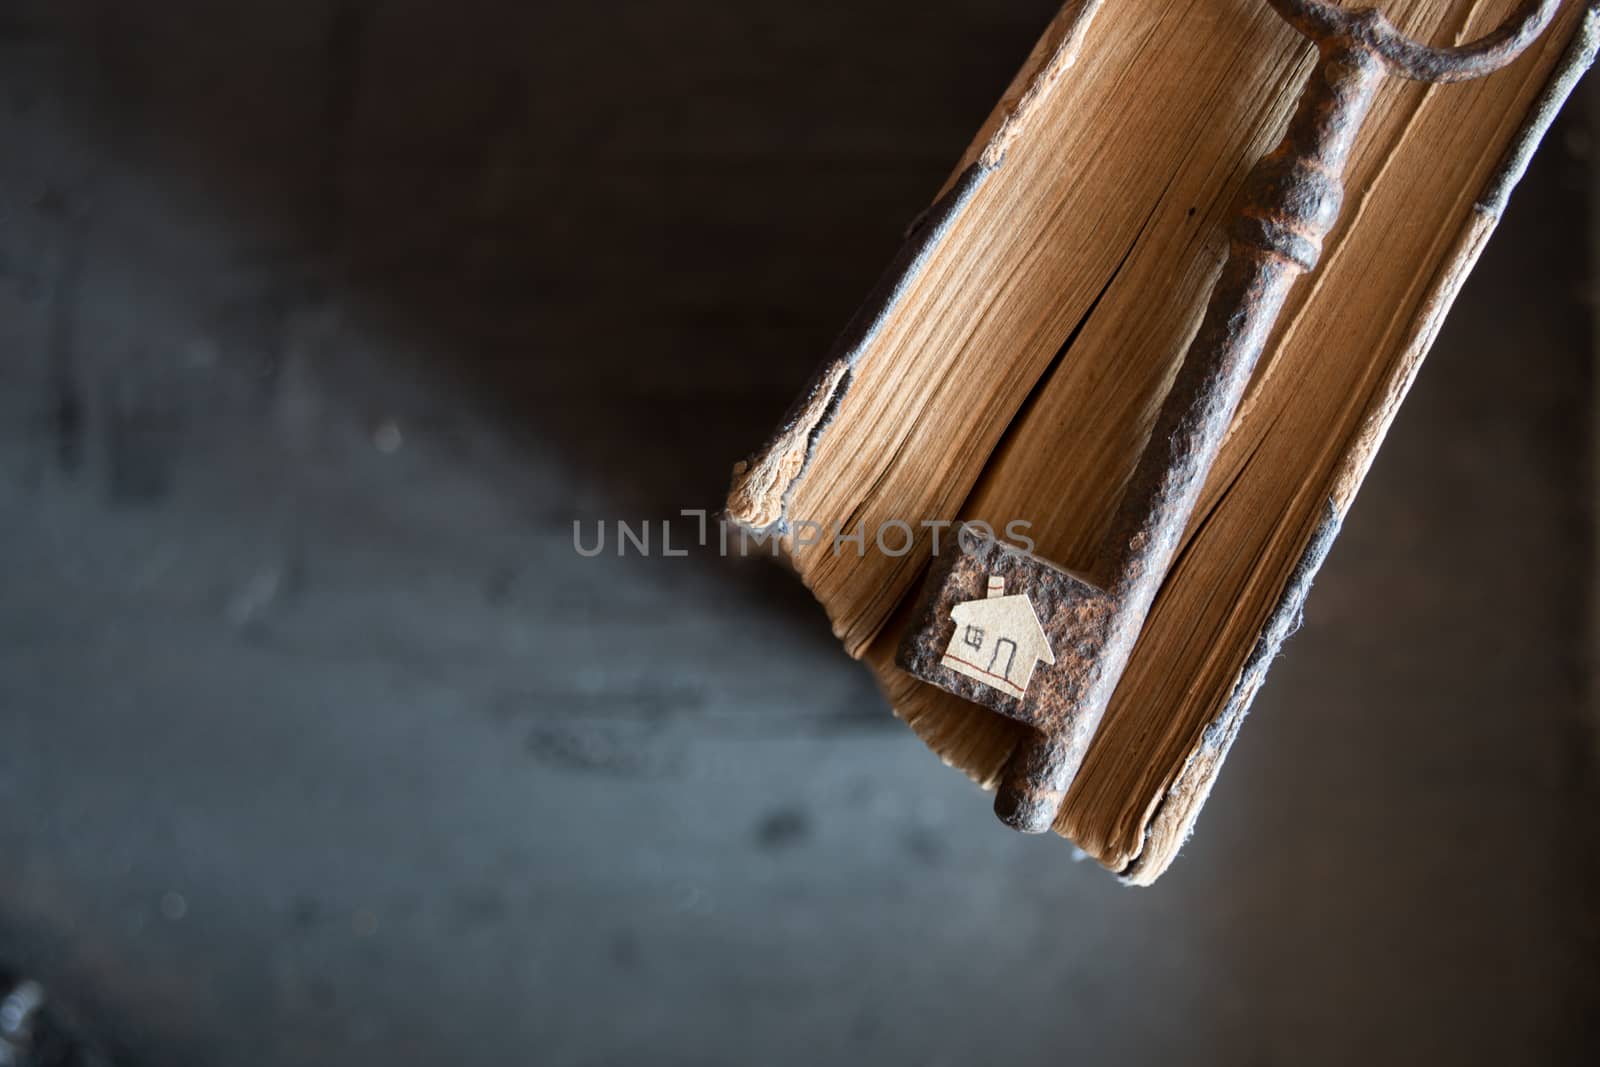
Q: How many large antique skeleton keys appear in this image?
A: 1